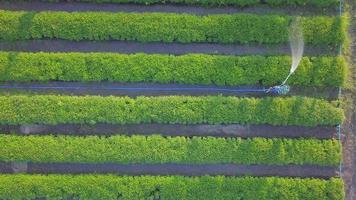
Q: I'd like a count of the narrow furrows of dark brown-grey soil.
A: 5